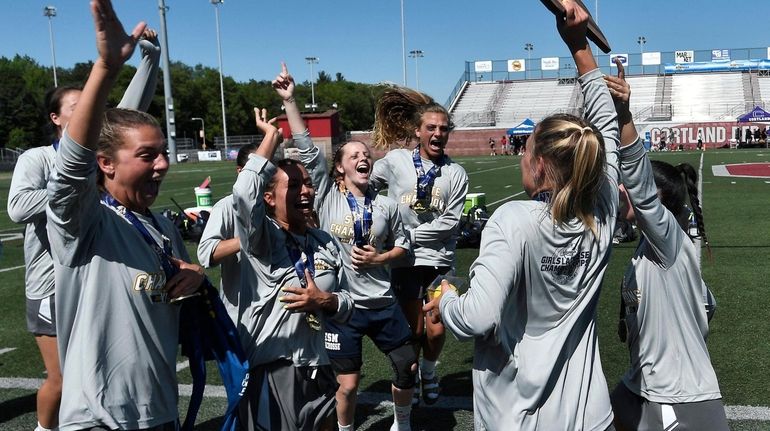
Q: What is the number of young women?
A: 8